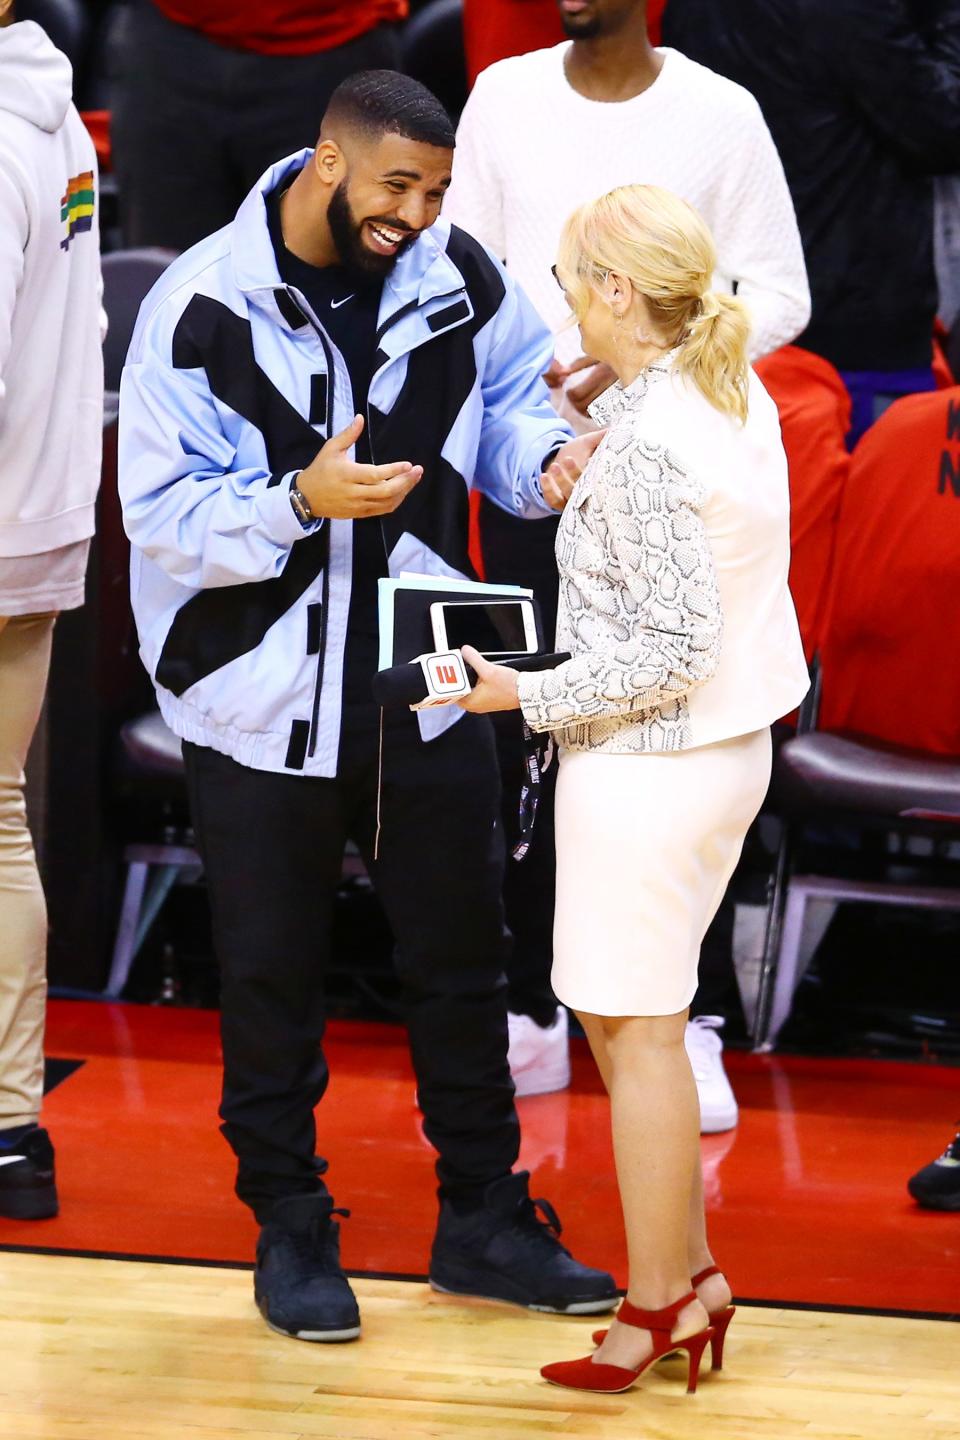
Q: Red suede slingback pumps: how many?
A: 2